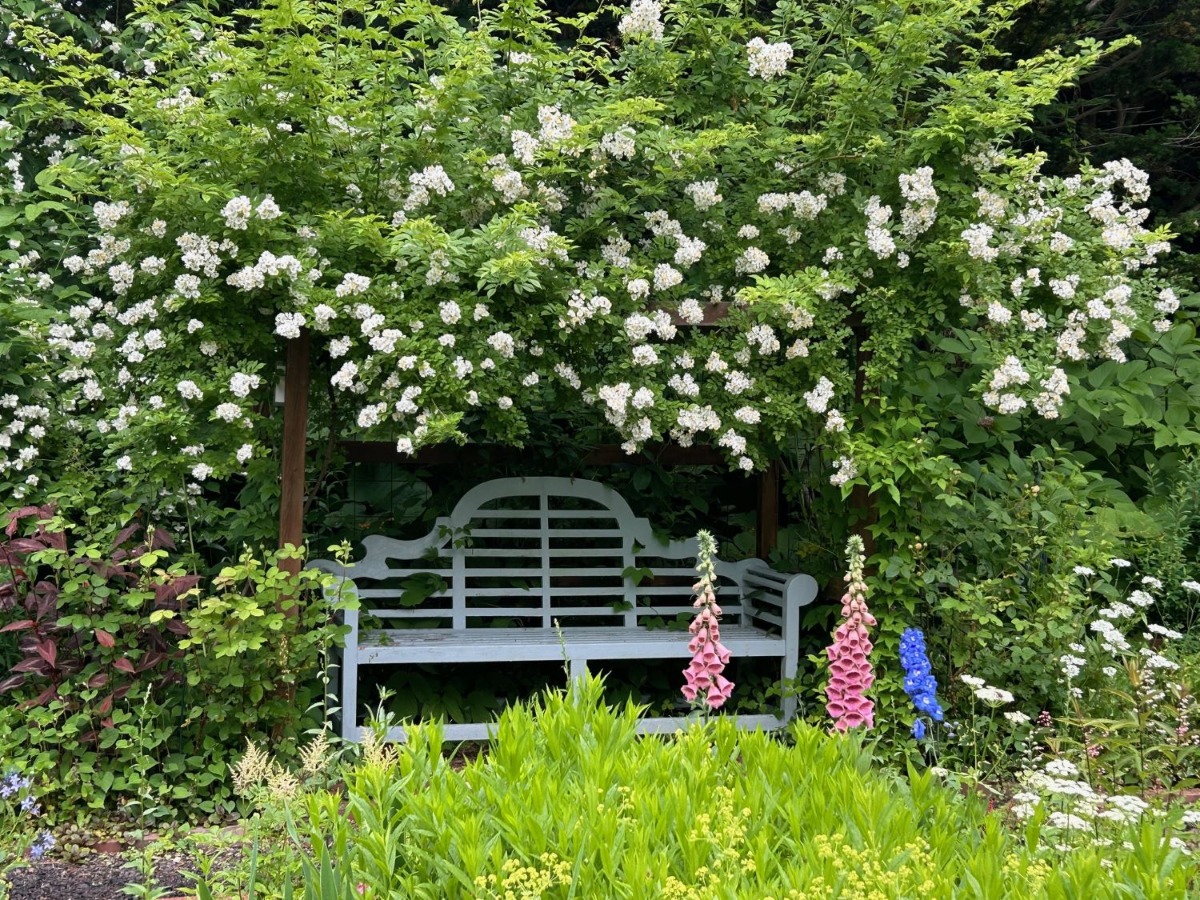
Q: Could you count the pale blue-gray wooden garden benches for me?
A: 1